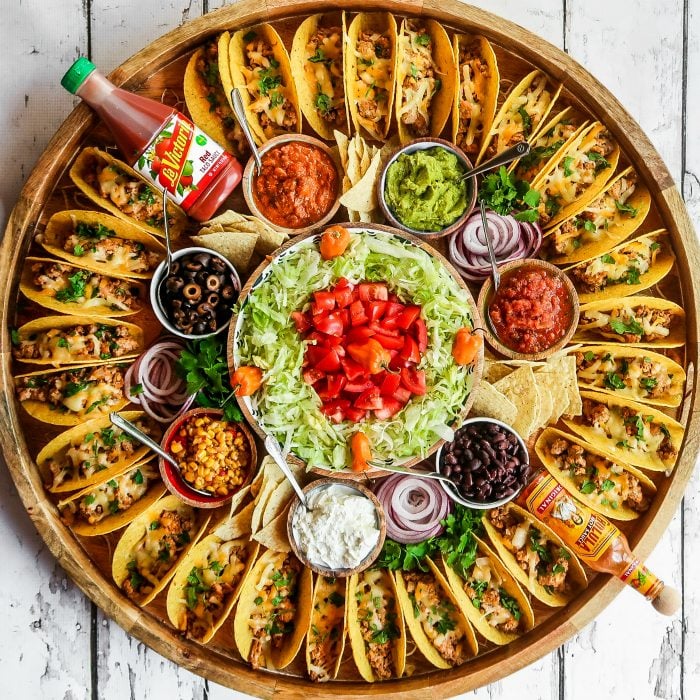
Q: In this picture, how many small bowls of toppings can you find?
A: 7